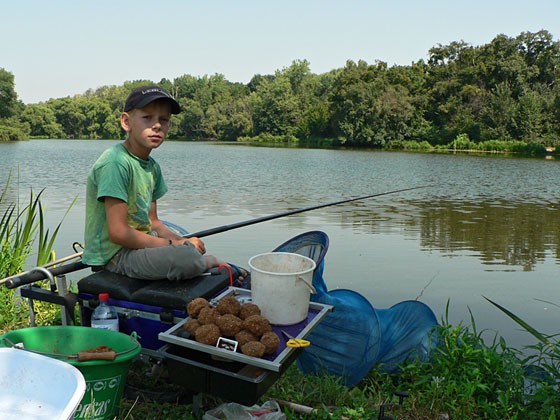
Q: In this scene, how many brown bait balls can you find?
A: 11